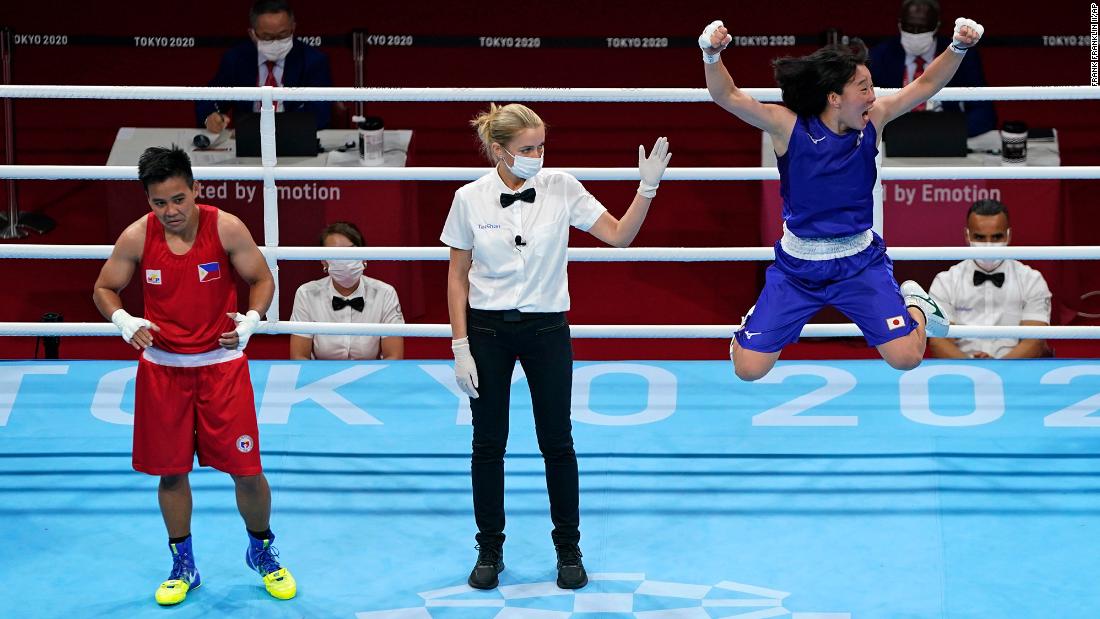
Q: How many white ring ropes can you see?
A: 4